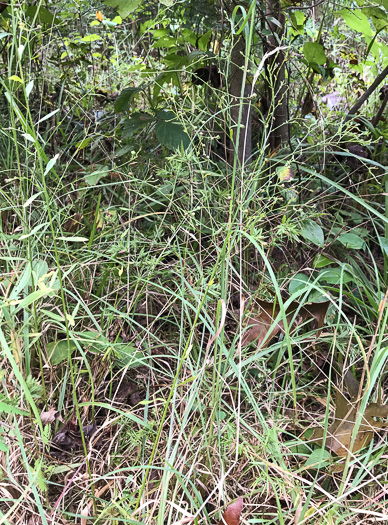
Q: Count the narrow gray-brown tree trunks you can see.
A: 2